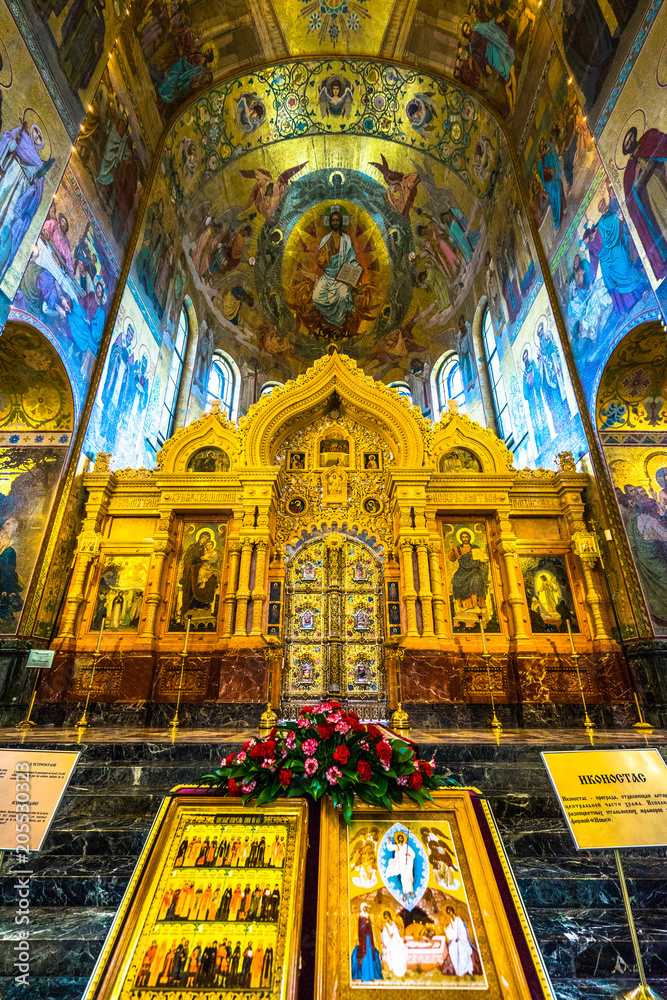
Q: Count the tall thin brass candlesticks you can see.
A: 4